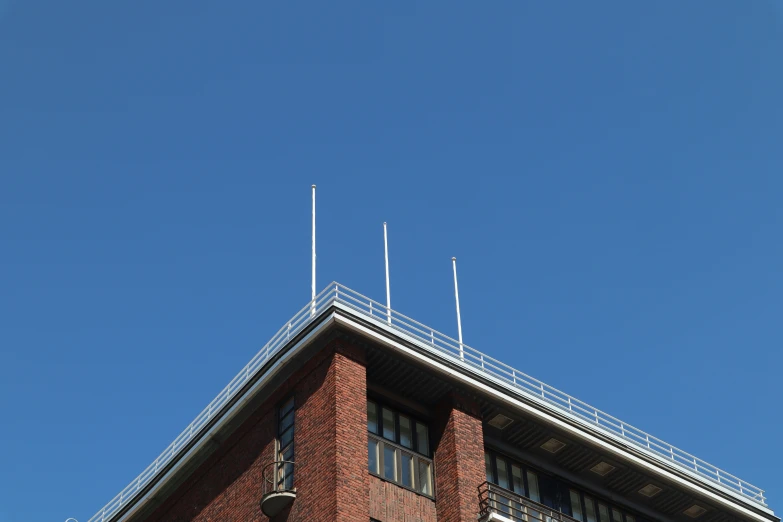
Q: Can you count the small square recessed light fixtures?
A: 5